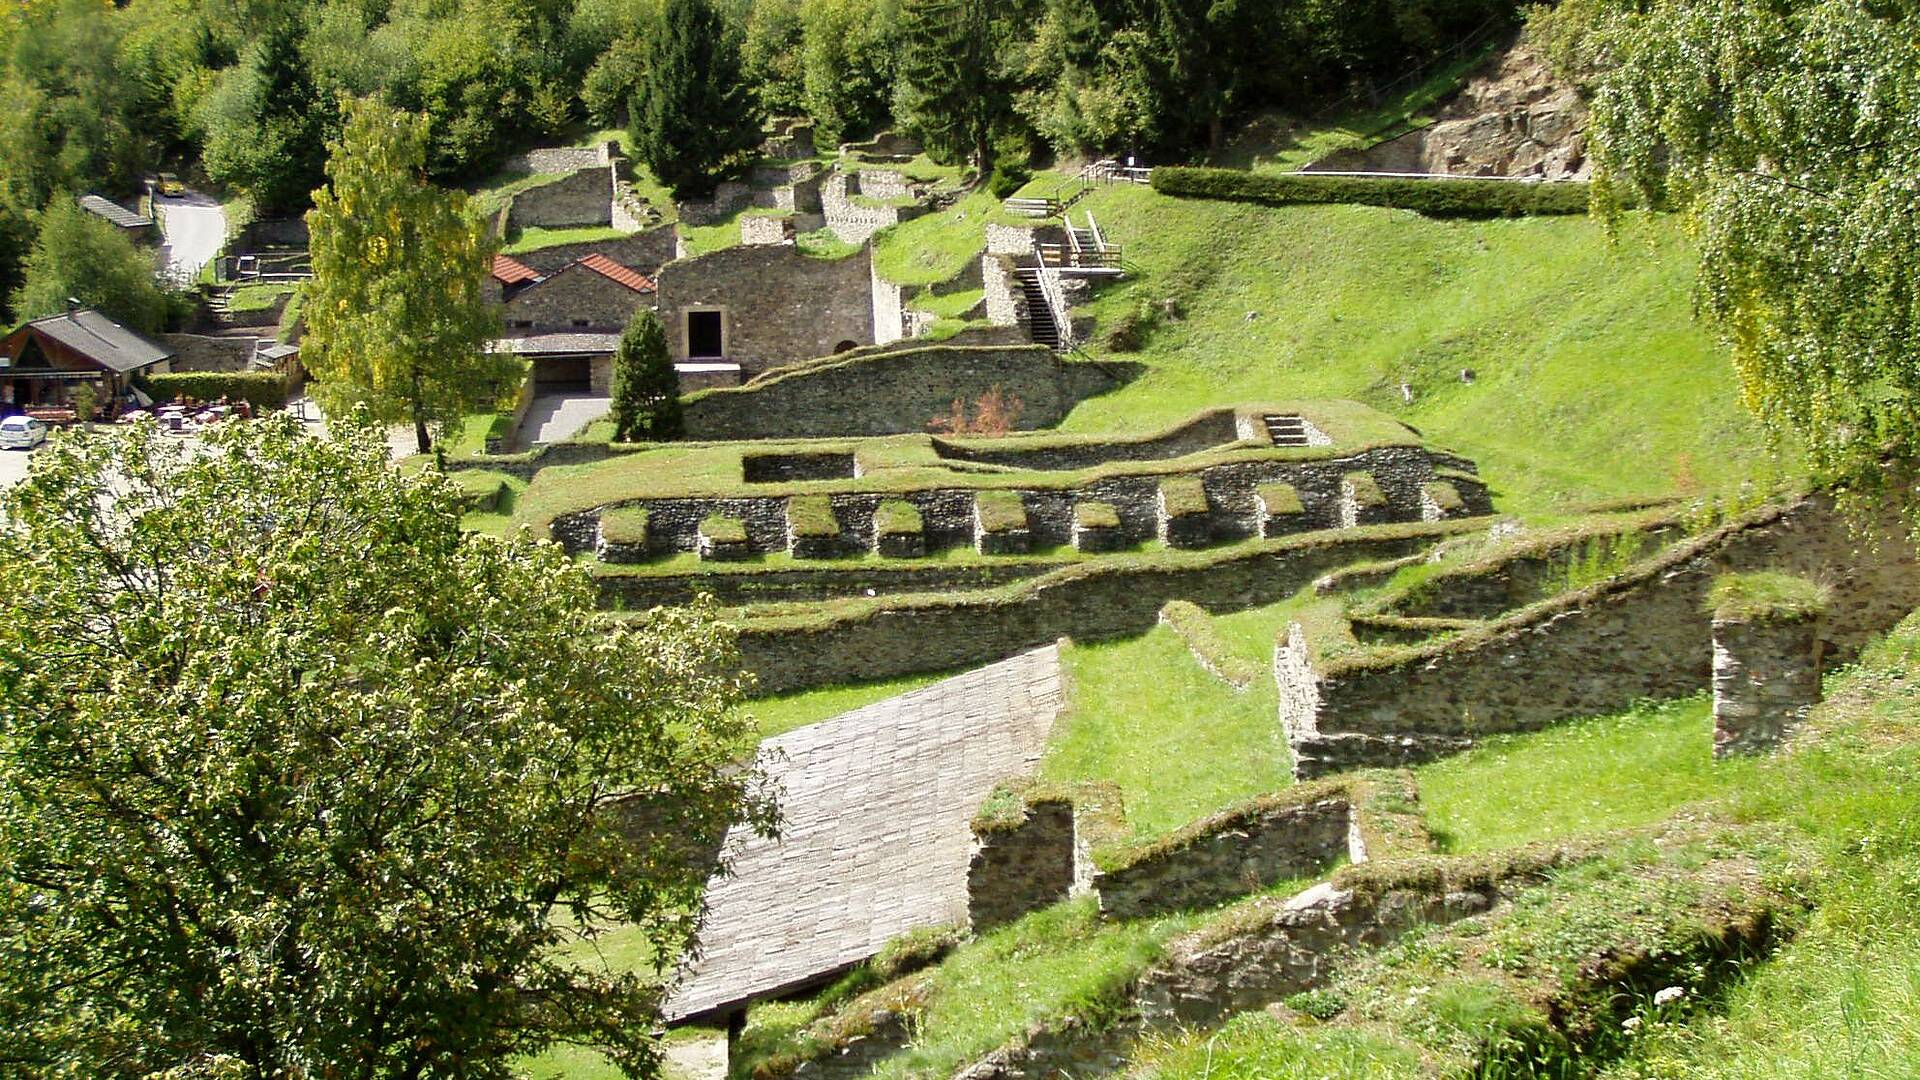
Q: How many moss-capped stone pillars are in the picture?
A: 11